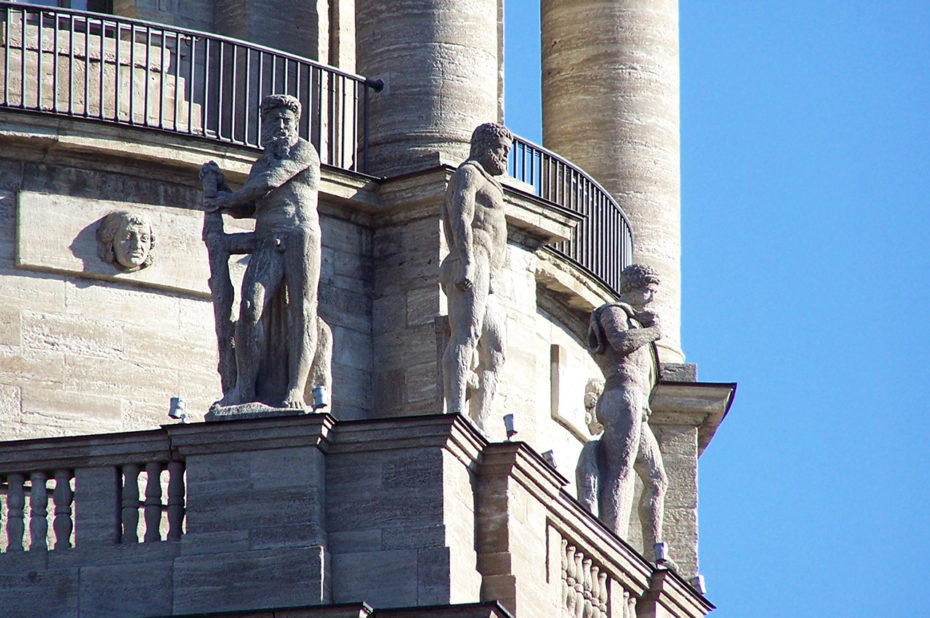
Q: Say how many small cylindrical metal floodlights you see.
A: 6